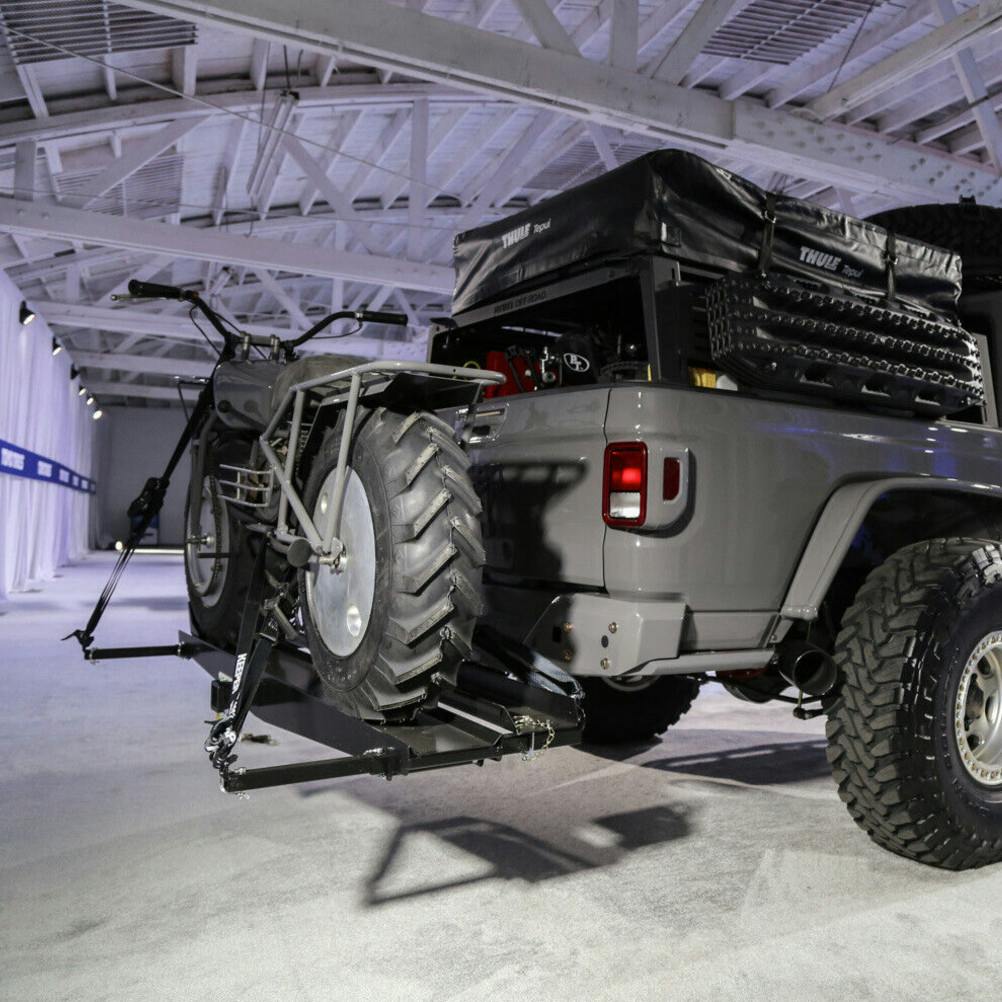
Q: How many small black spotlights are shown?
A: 6